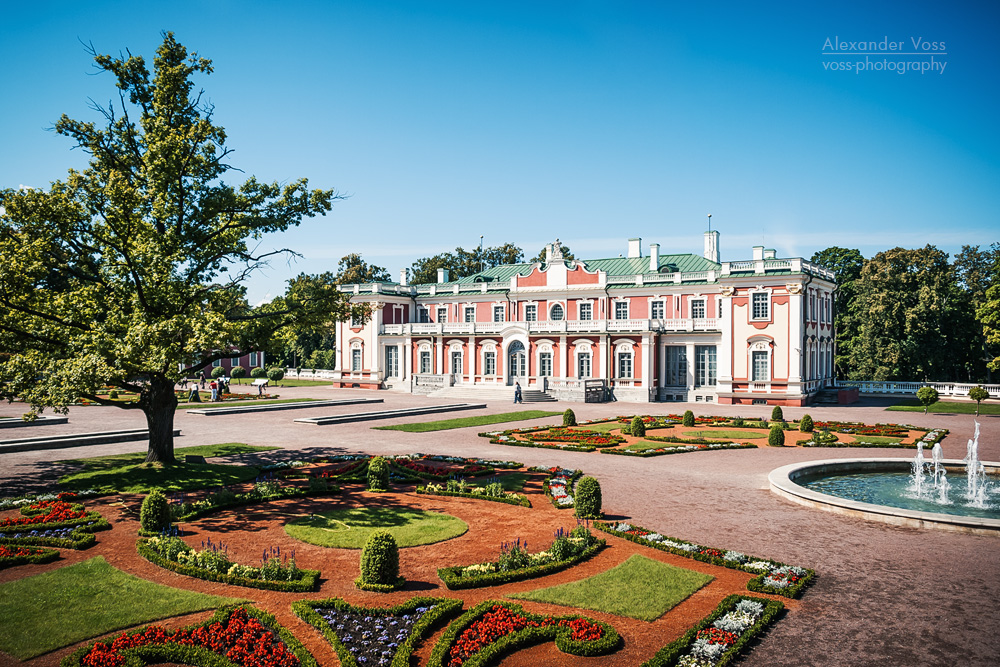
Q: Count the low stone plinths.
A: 4